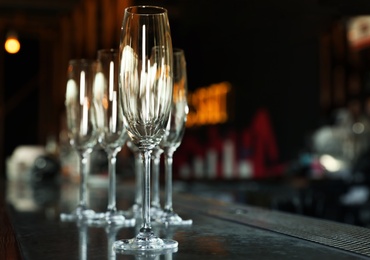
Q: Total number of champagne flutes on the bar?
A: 6